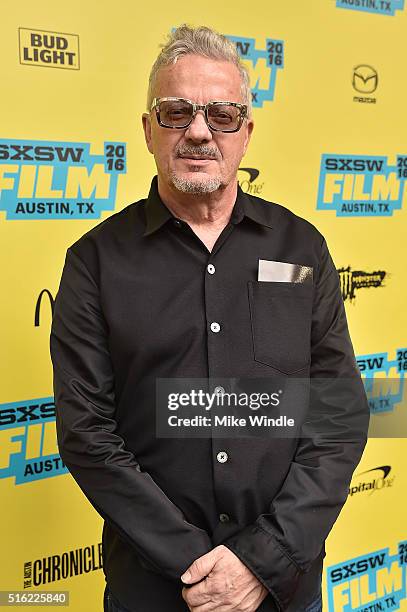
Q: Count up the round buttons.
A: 5